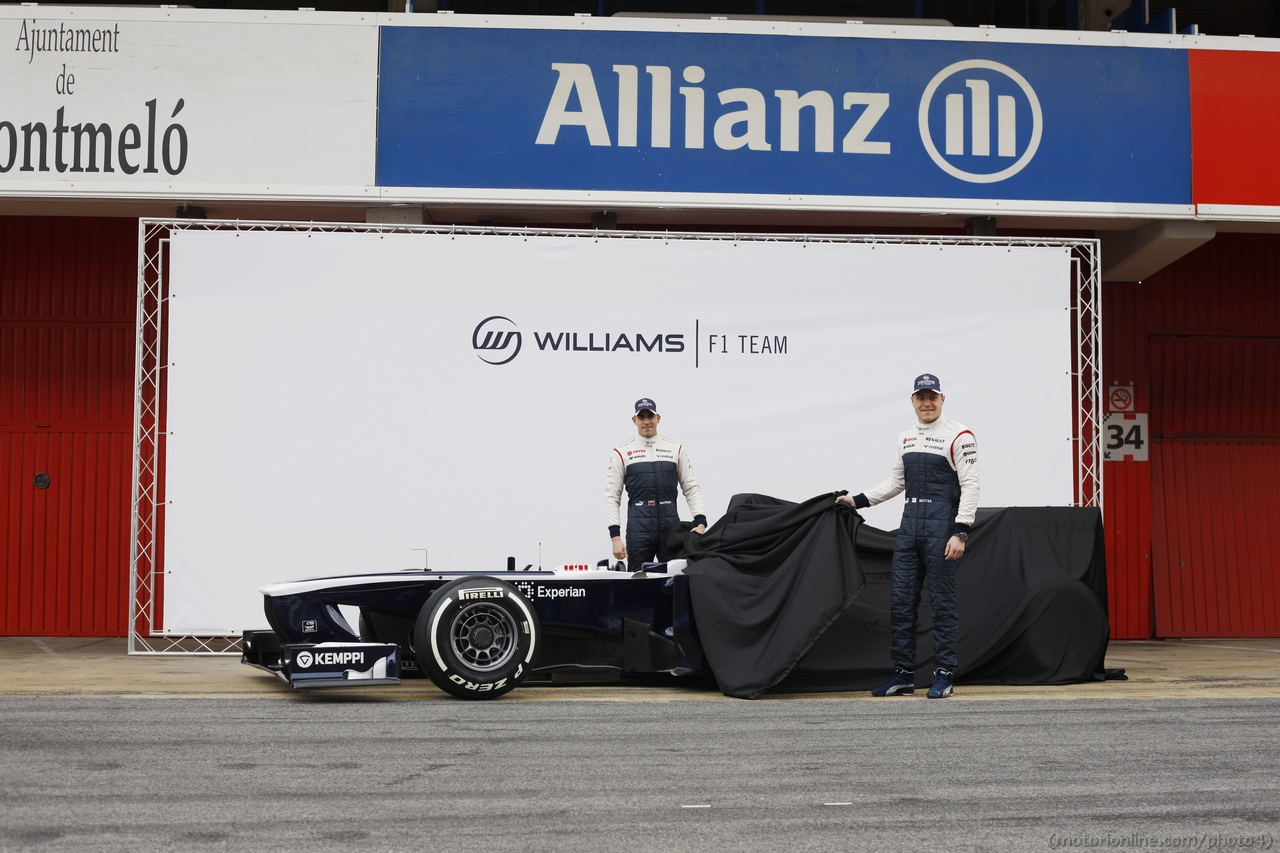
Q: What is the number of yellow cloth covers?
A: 0